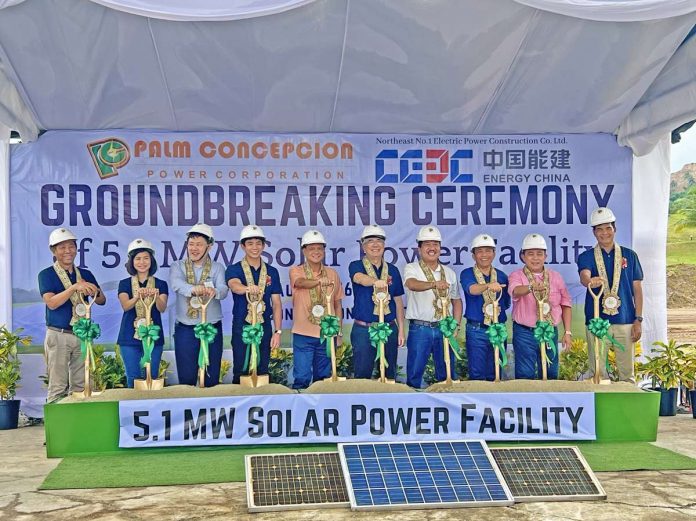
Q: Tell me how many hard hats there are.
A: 10